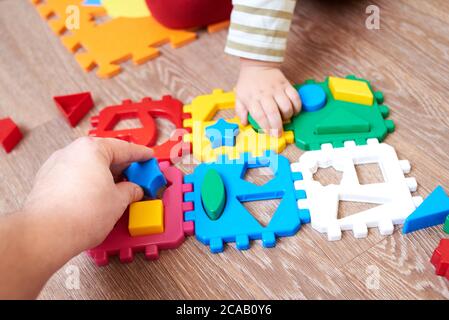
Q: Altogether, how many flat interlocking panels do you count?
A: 6